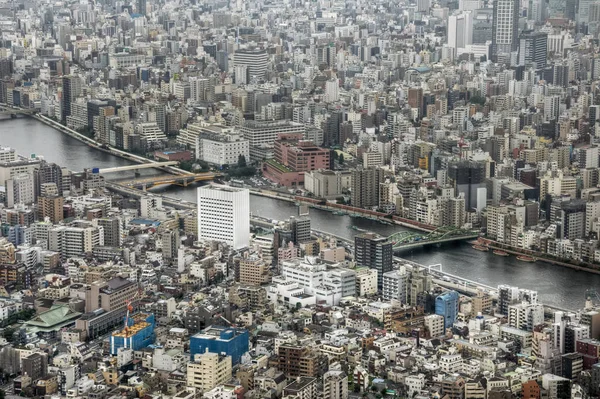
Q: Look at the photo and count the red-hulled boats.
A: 3